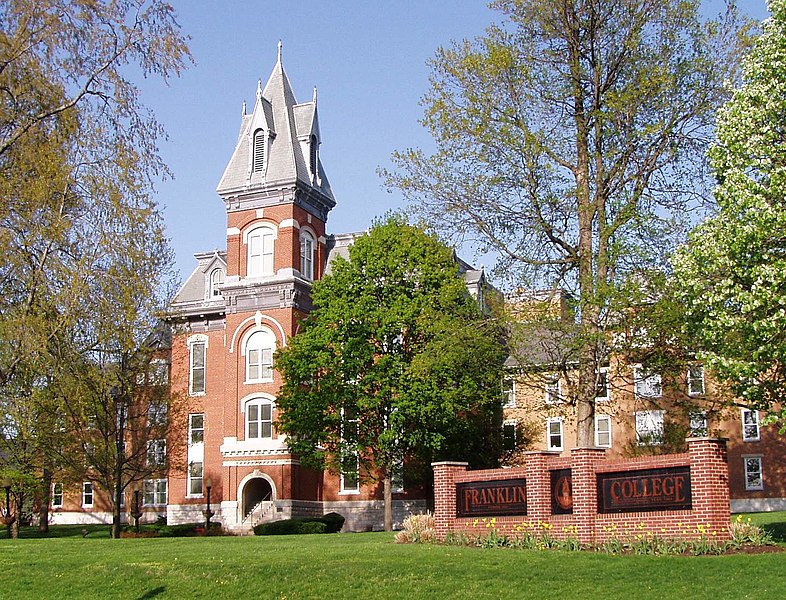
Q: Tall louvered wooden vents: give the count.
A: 2